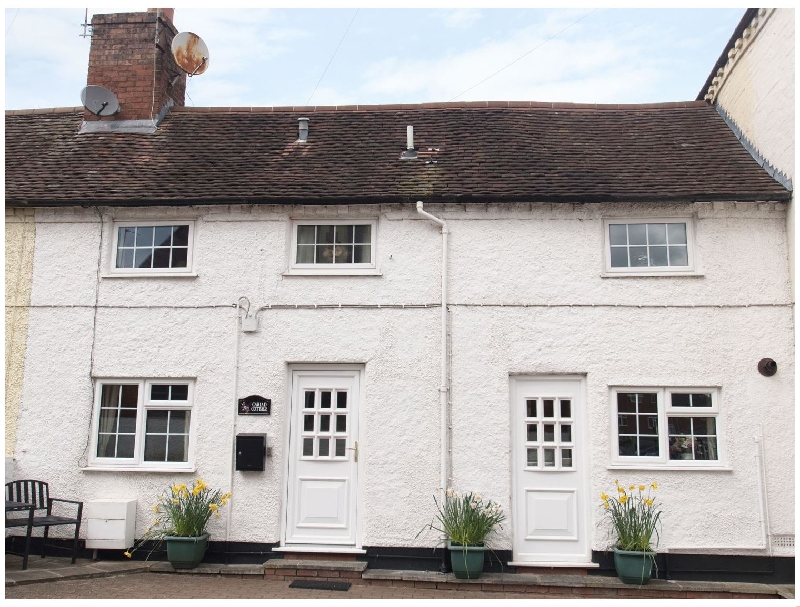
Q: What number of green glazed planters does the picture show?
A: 3